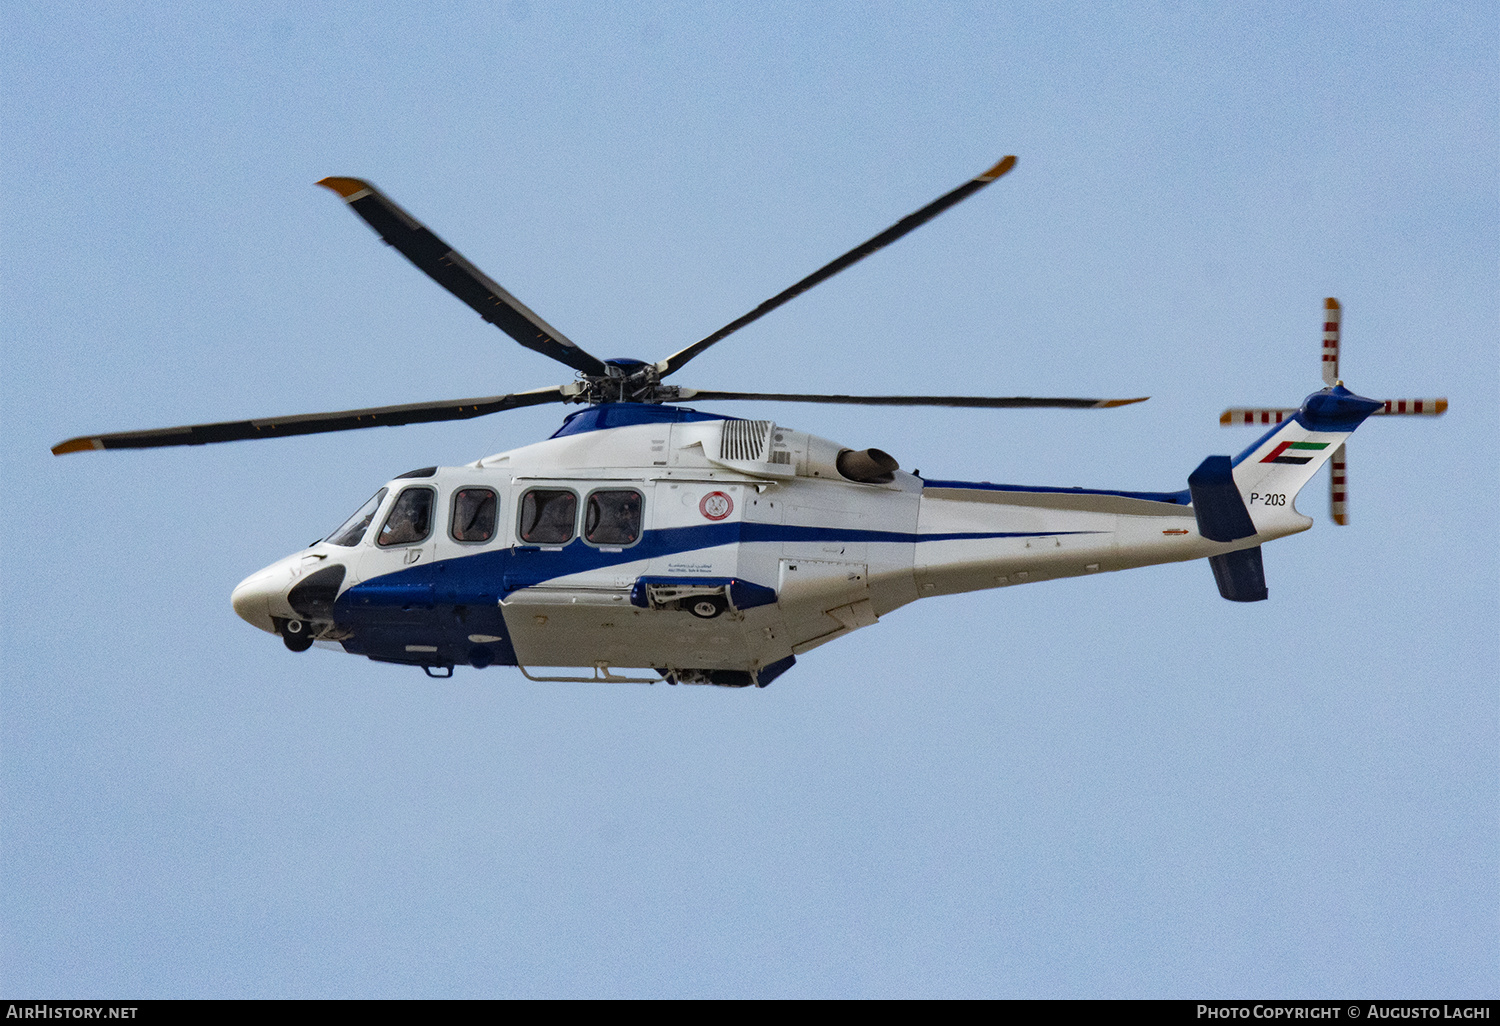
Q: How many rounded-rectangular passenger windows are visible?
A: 3